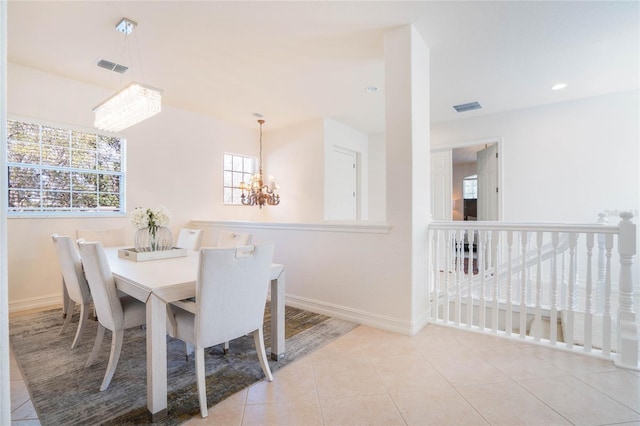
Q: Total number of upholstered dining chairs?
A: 6